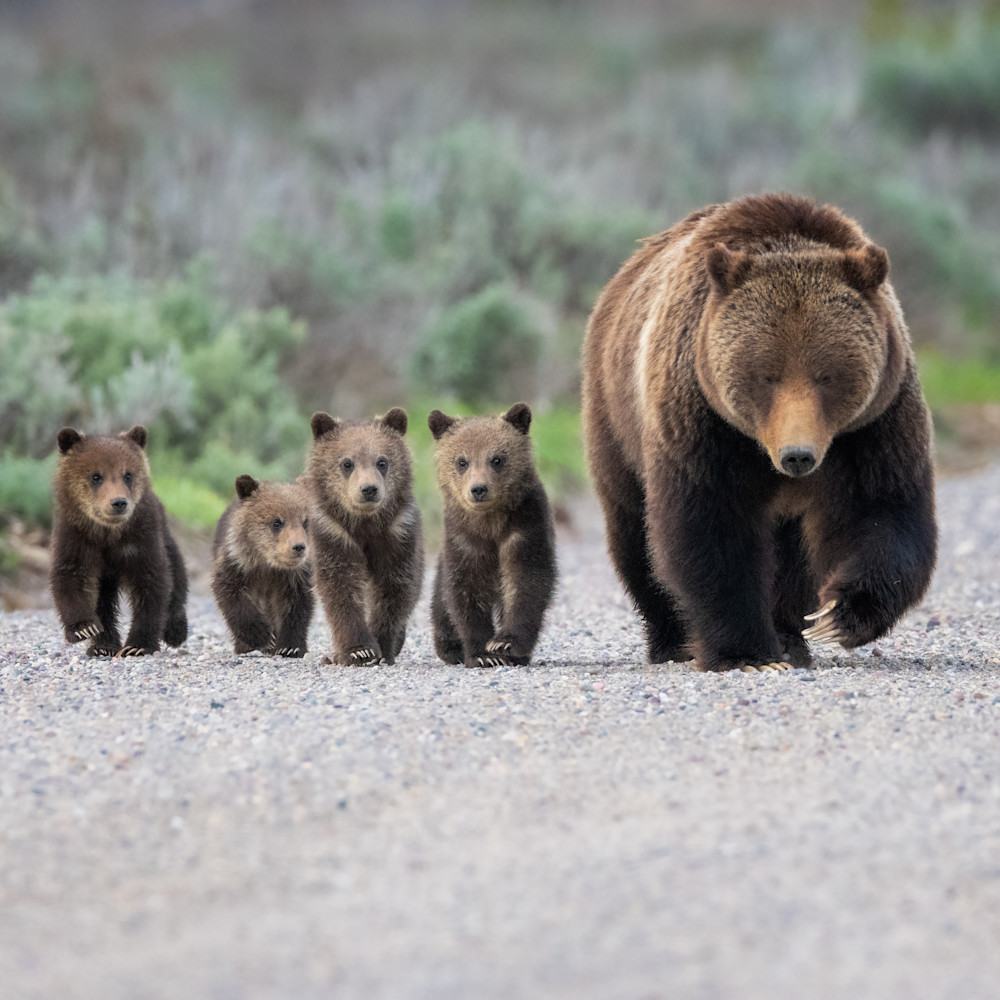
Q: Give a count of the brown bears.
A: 5